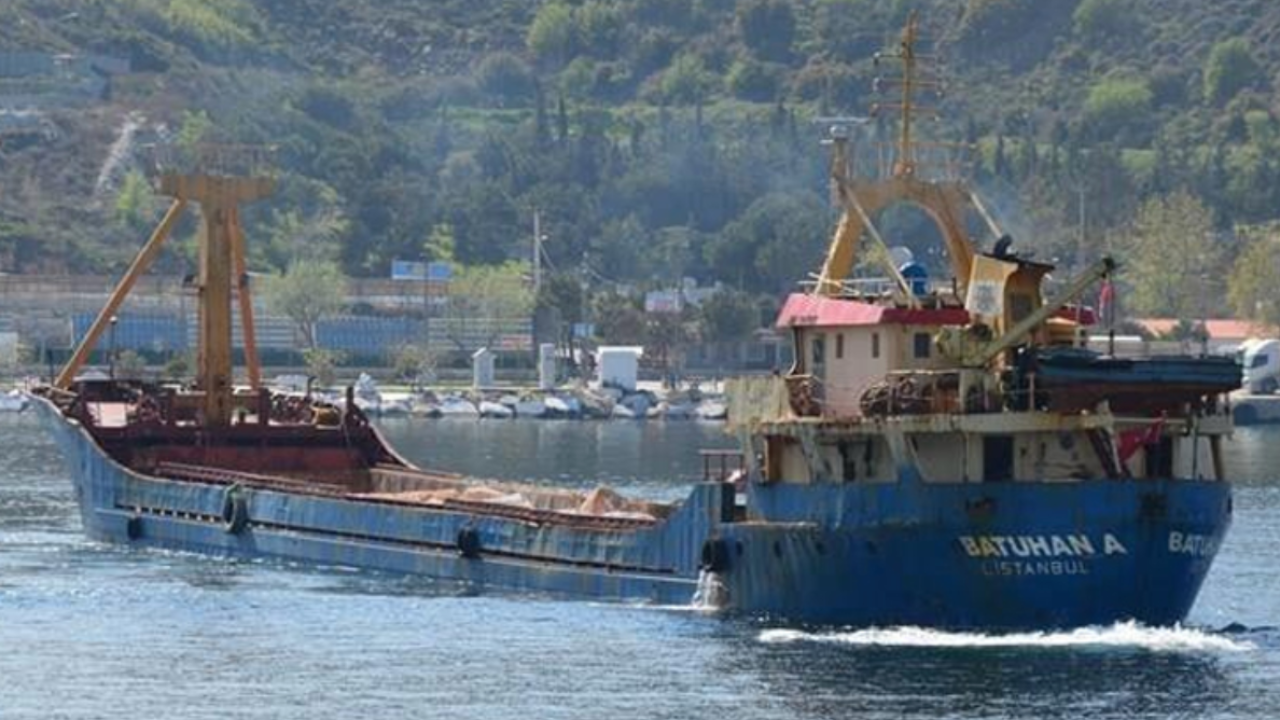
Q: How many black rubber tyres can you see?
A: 4